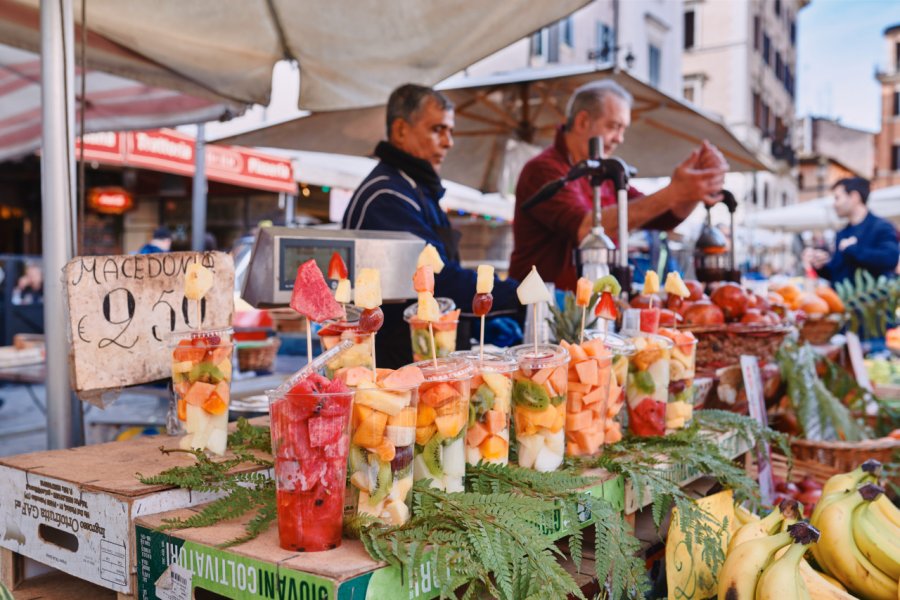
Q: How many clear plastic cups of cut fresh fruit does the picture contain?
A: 12